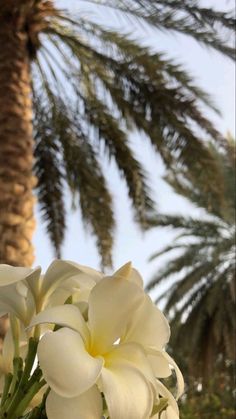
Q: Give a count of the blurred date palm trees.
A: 2